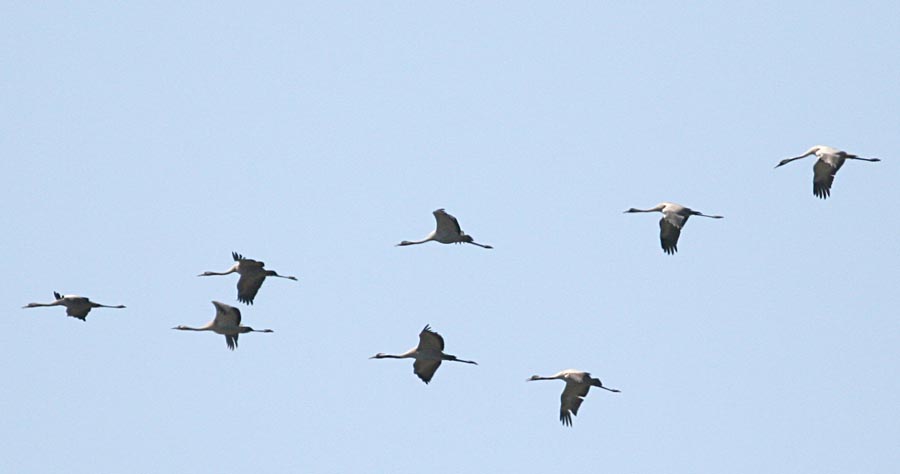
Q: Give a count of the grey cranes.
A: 8